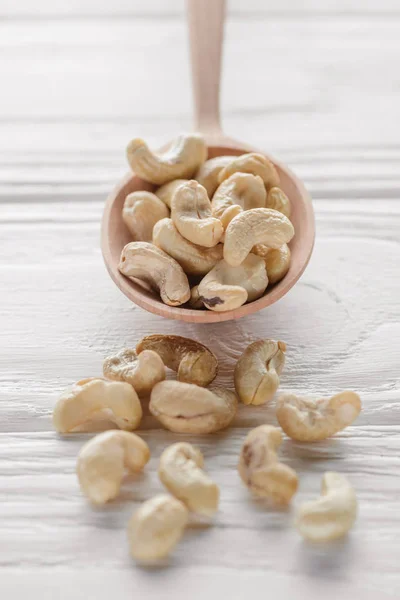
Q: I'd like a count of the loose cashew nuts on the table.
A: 11